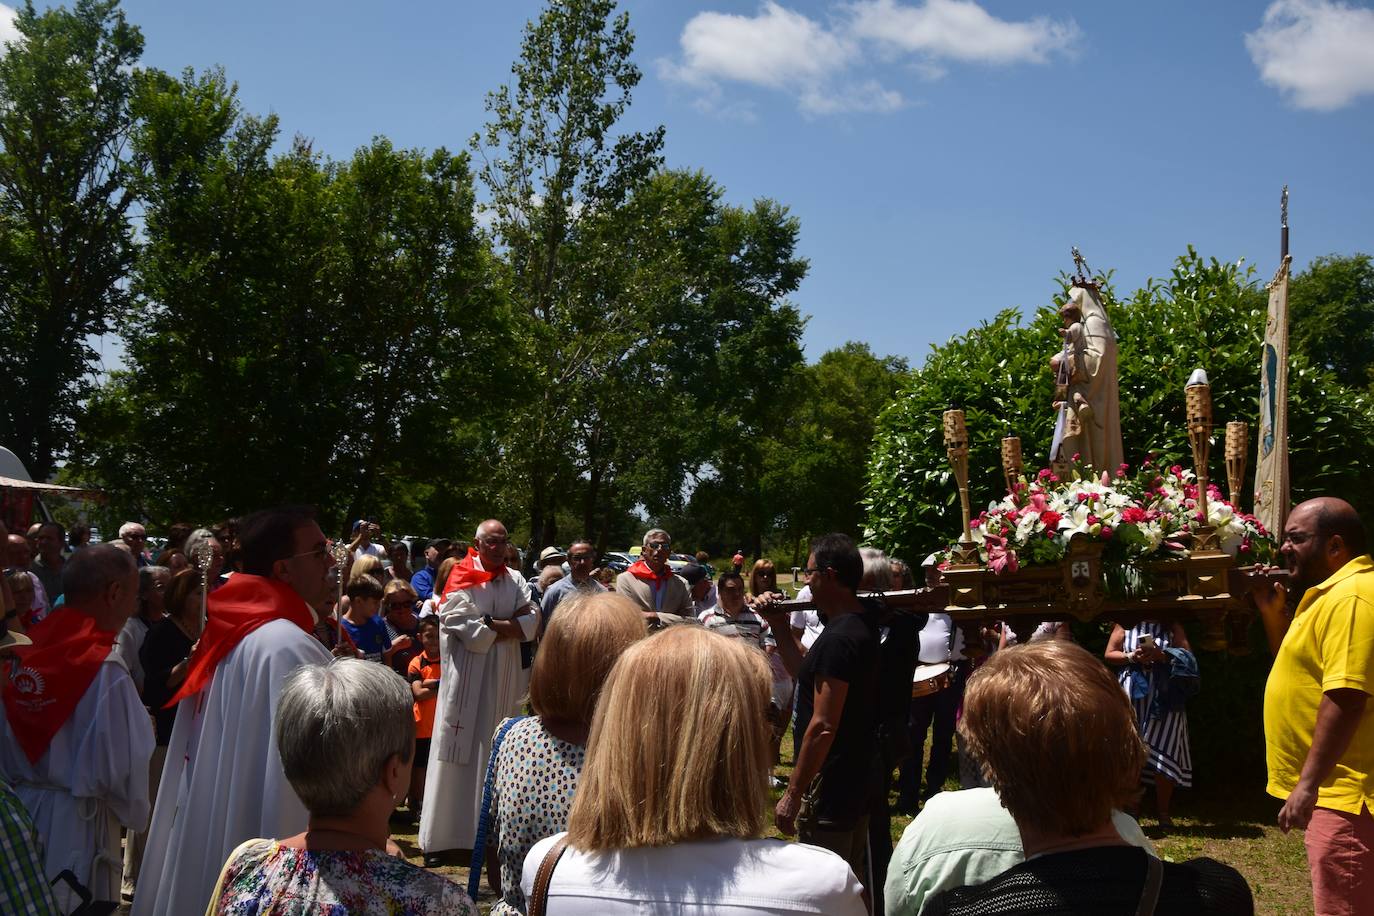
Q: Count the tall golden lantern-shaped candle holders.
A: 4